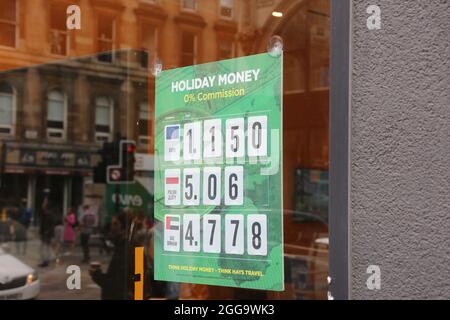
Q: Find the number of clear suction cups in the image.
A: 2